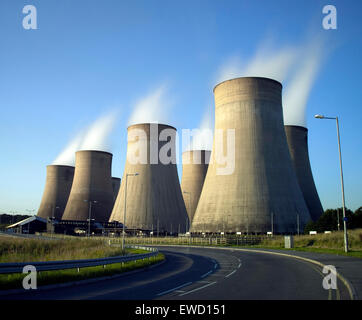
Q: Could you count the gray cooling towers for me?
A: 7